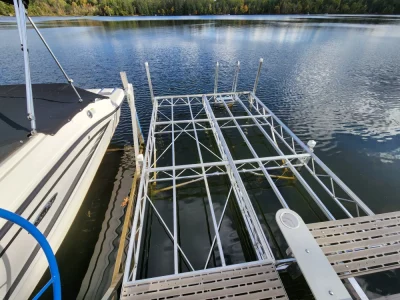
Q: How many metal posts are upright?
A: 4